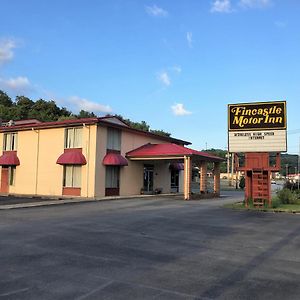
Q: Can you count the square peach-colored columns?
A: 3